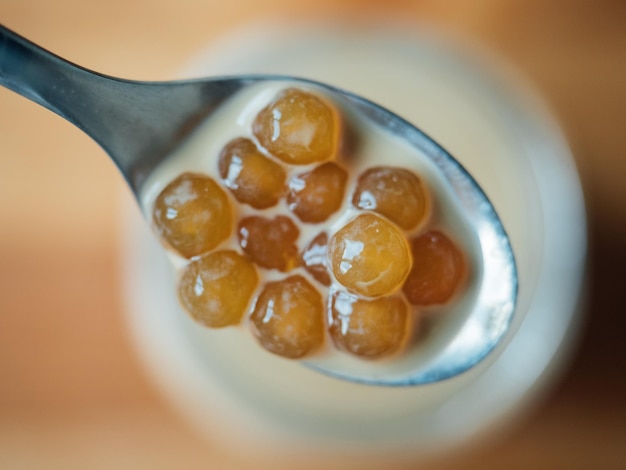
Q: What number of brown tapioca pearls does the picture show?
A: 12